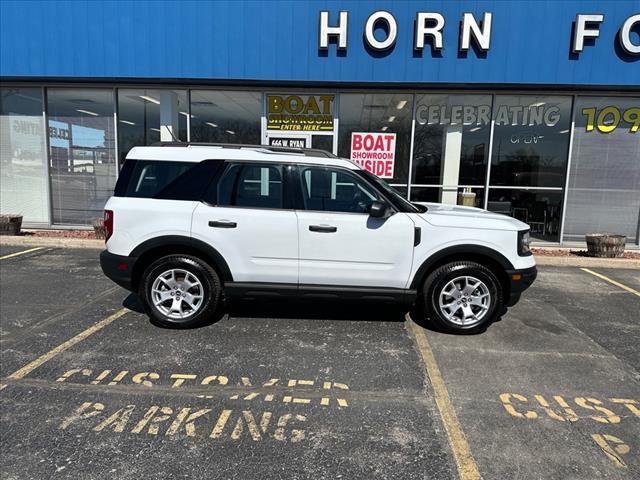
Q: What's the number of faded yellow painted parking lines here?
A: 4